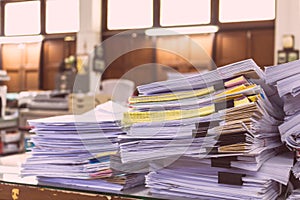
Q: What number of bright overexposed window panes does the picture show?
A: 5